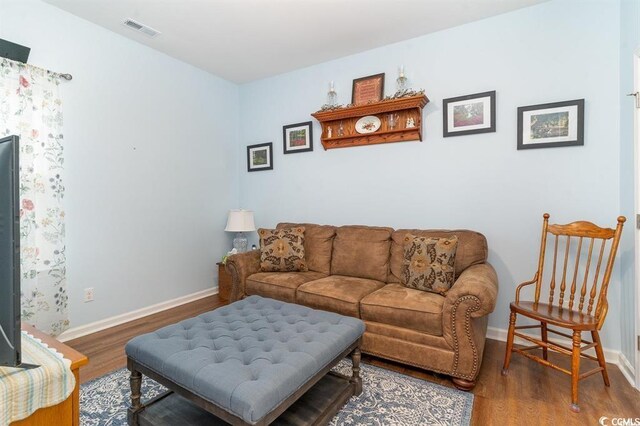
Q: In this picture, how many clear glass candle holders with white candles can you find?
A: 2